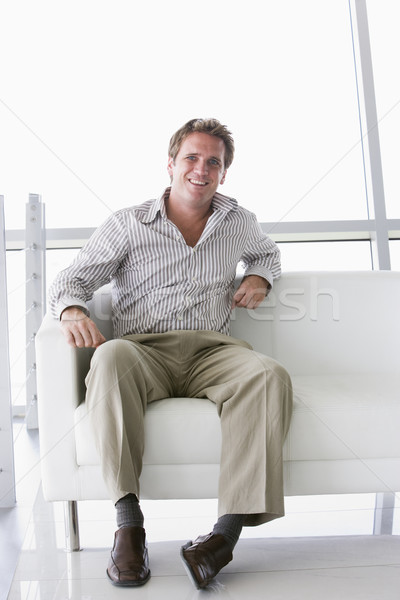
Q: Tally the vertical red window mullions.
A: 0